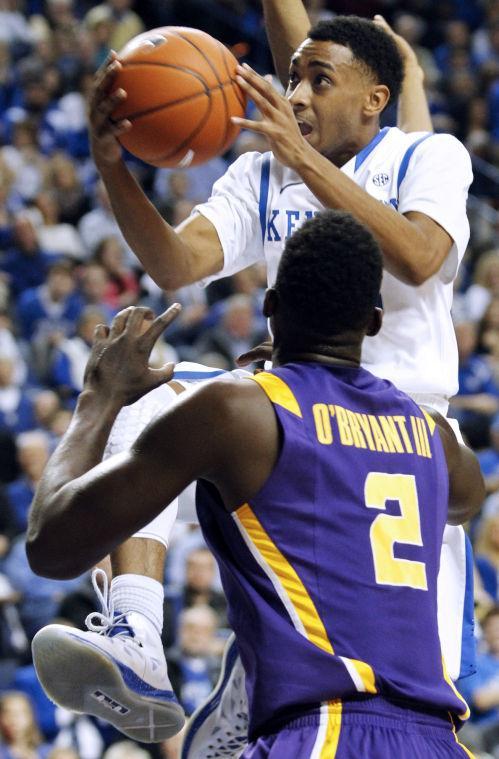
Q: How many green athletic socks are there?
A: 0